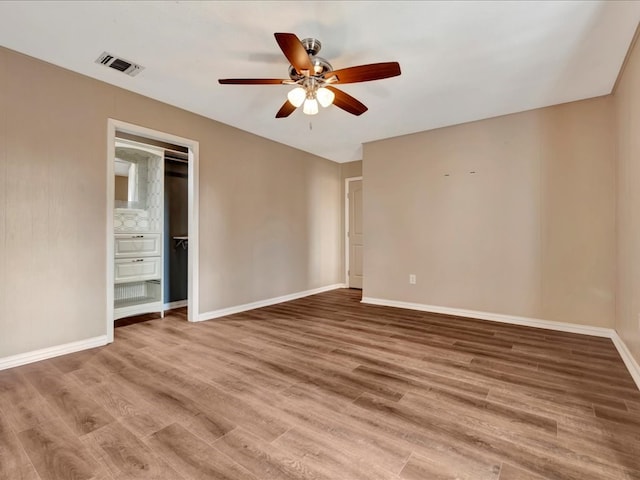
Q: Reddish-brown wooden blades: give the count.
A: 5